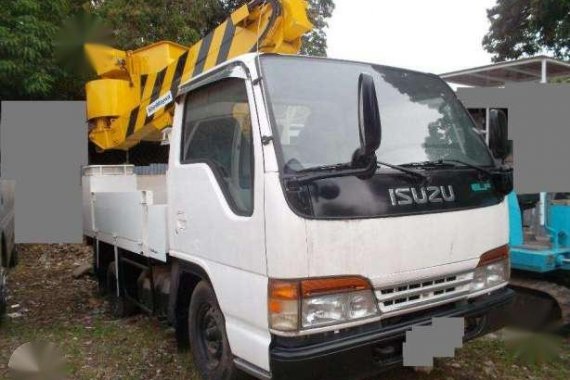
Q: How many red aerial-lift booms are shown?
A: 0